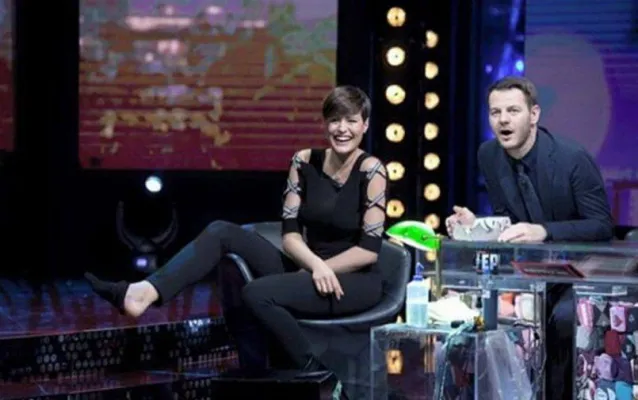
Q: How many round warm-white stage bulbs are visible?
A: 13